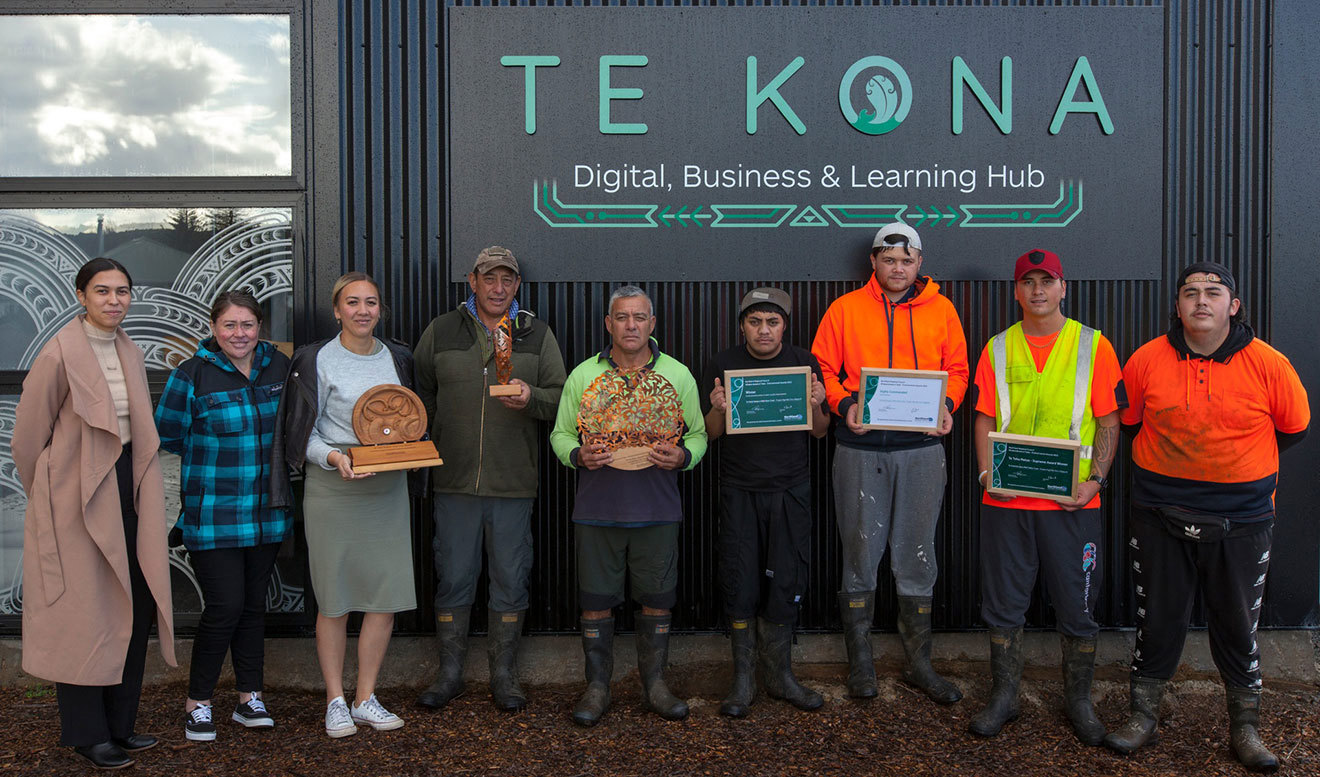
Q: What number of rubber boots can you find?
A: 12